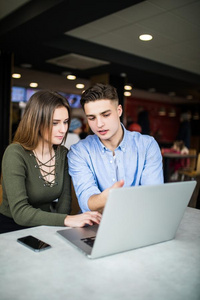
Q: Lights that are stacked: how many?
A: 2